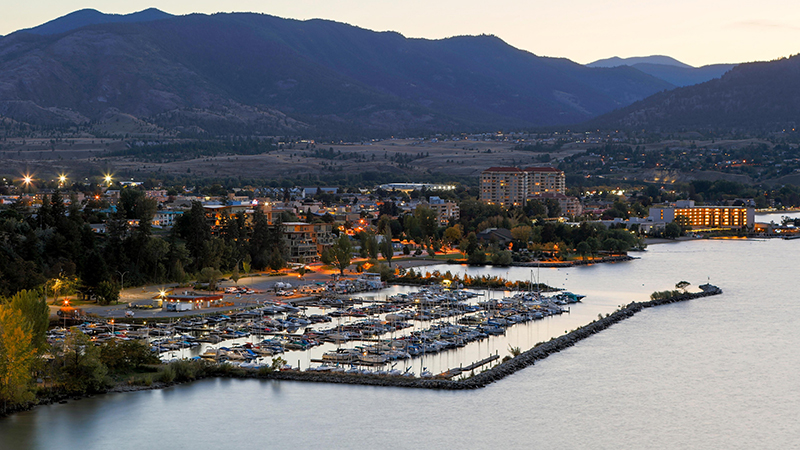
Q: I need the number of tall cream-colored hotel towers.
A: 2